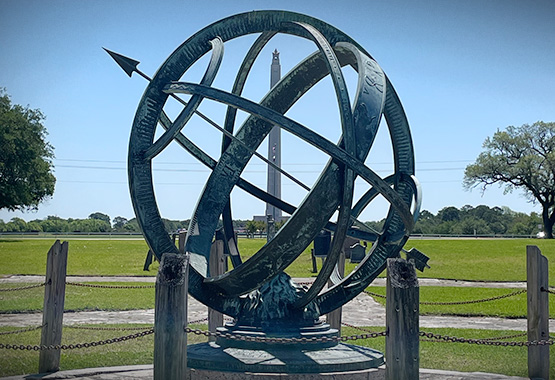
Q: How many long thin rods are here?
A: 1